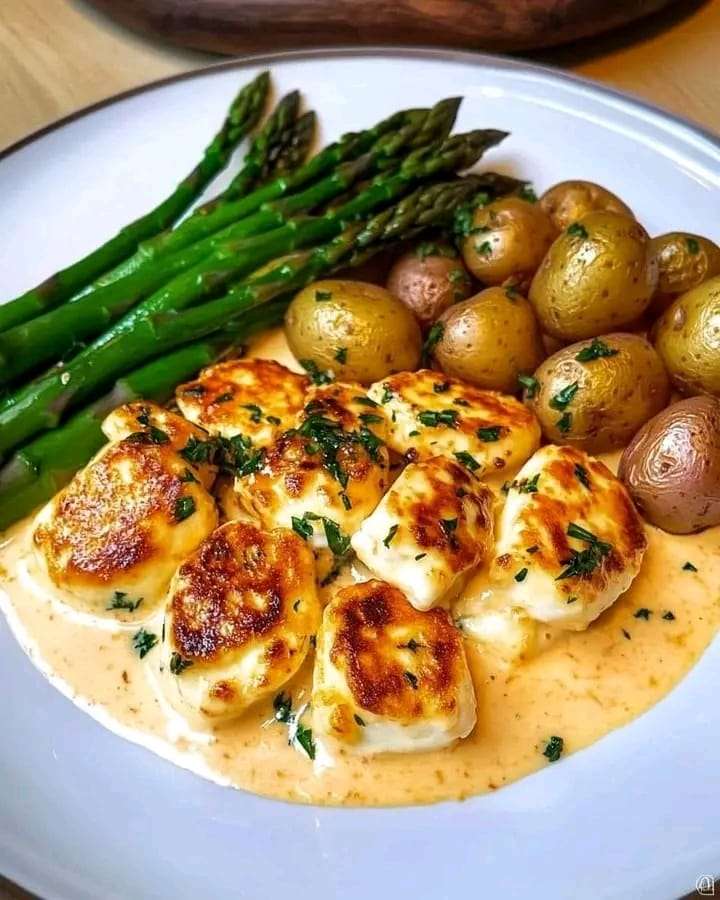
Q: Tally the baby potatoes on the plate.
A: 10